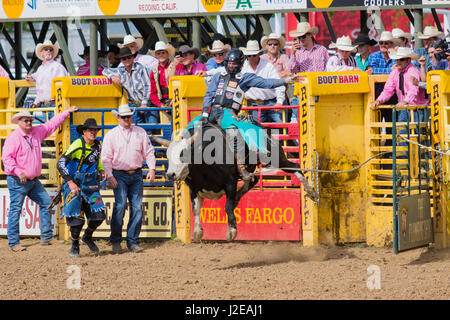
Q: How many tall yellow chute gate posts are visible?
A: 4